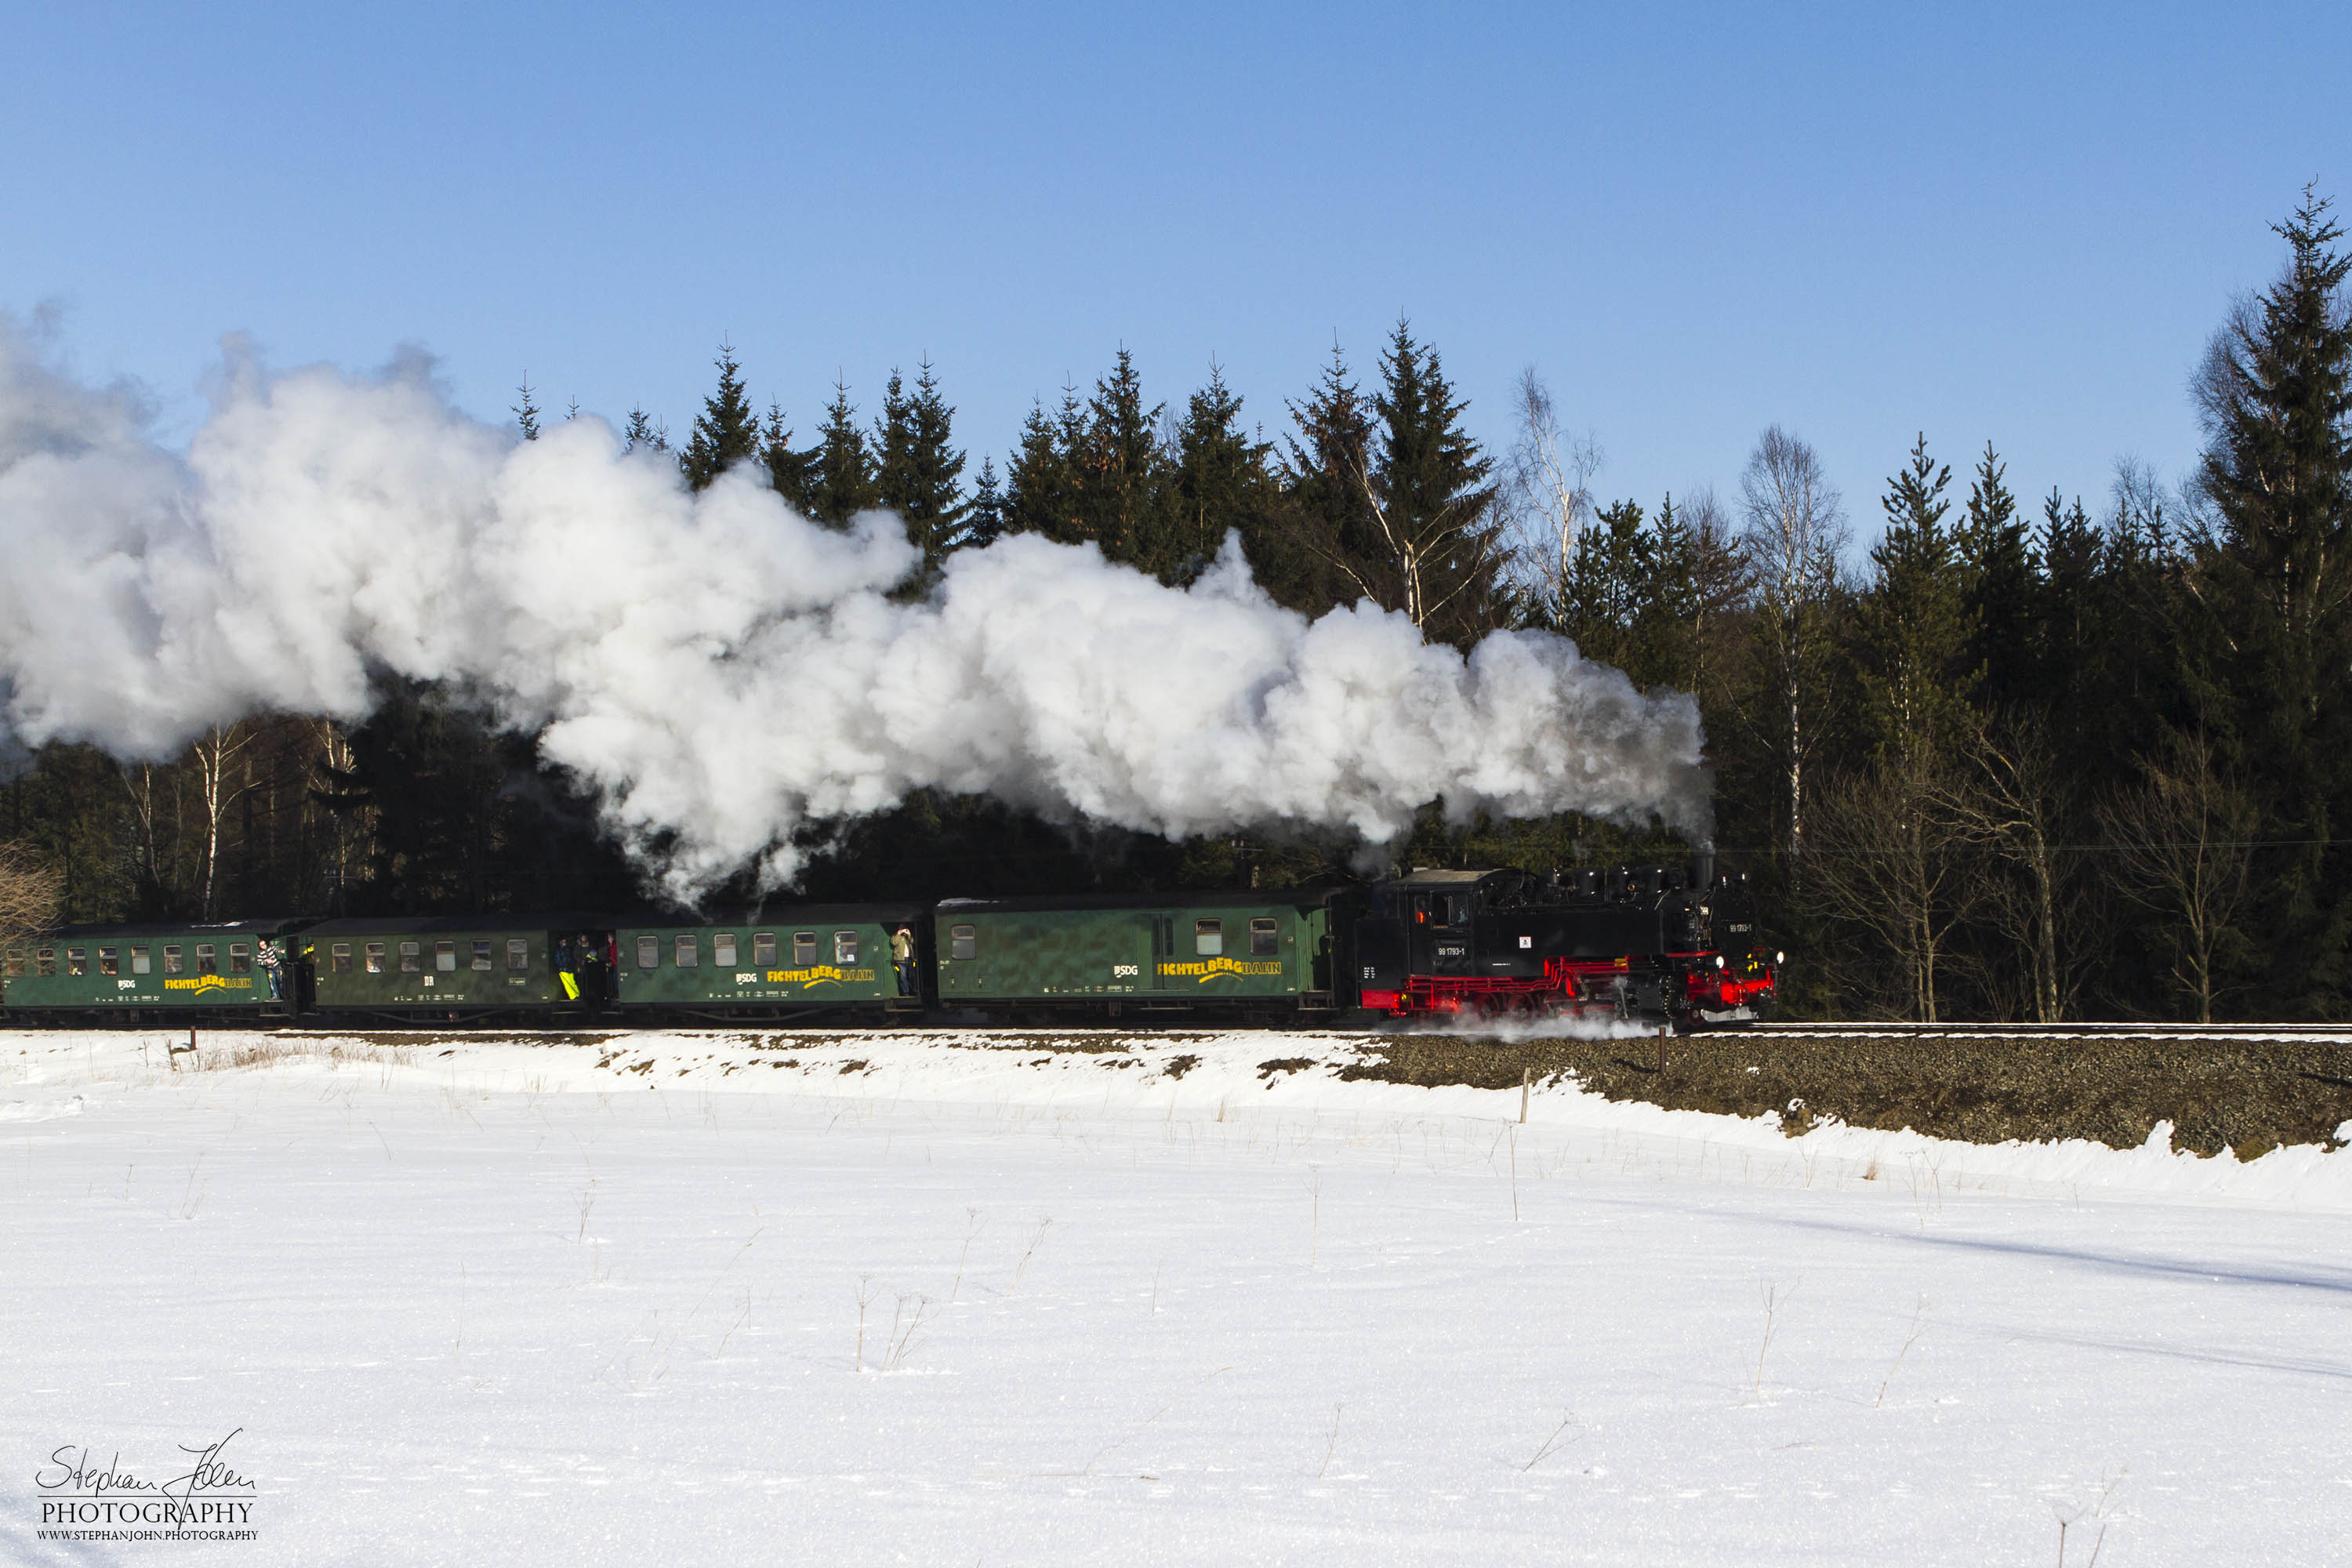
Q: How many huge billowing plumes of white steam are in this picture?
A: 1